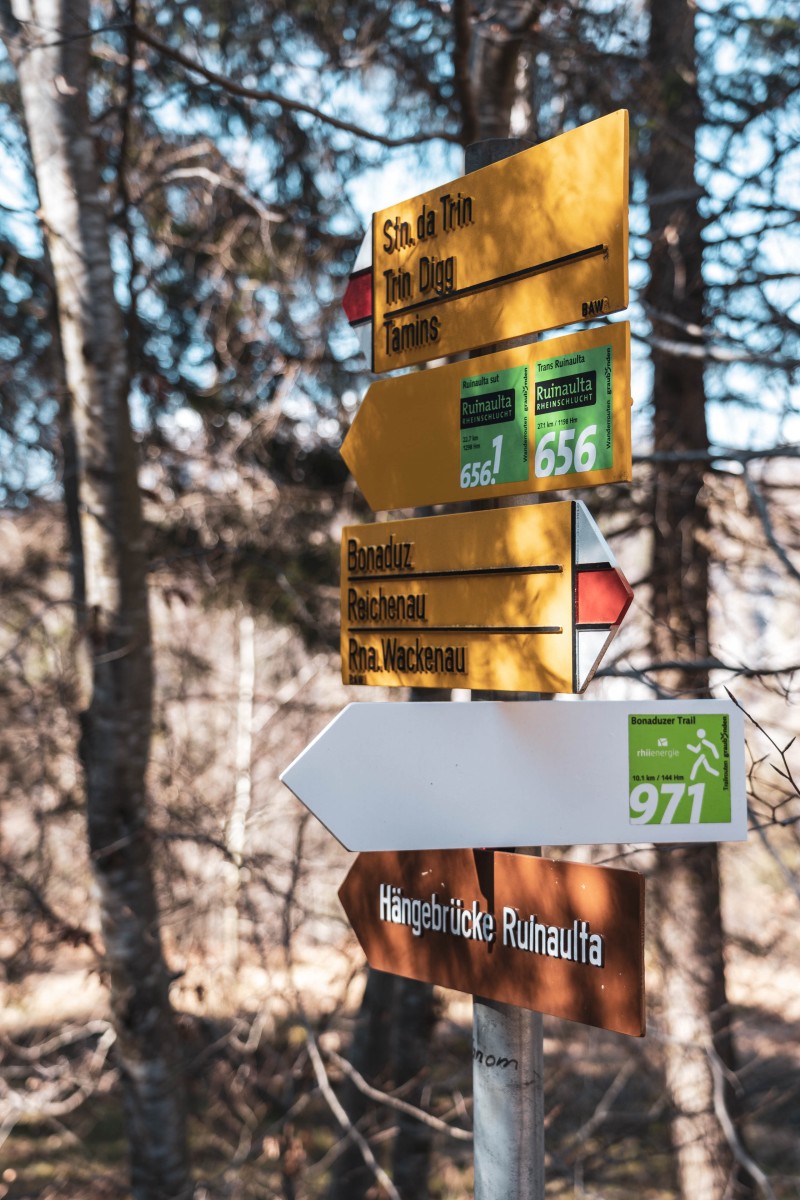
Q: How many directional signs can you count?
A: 5